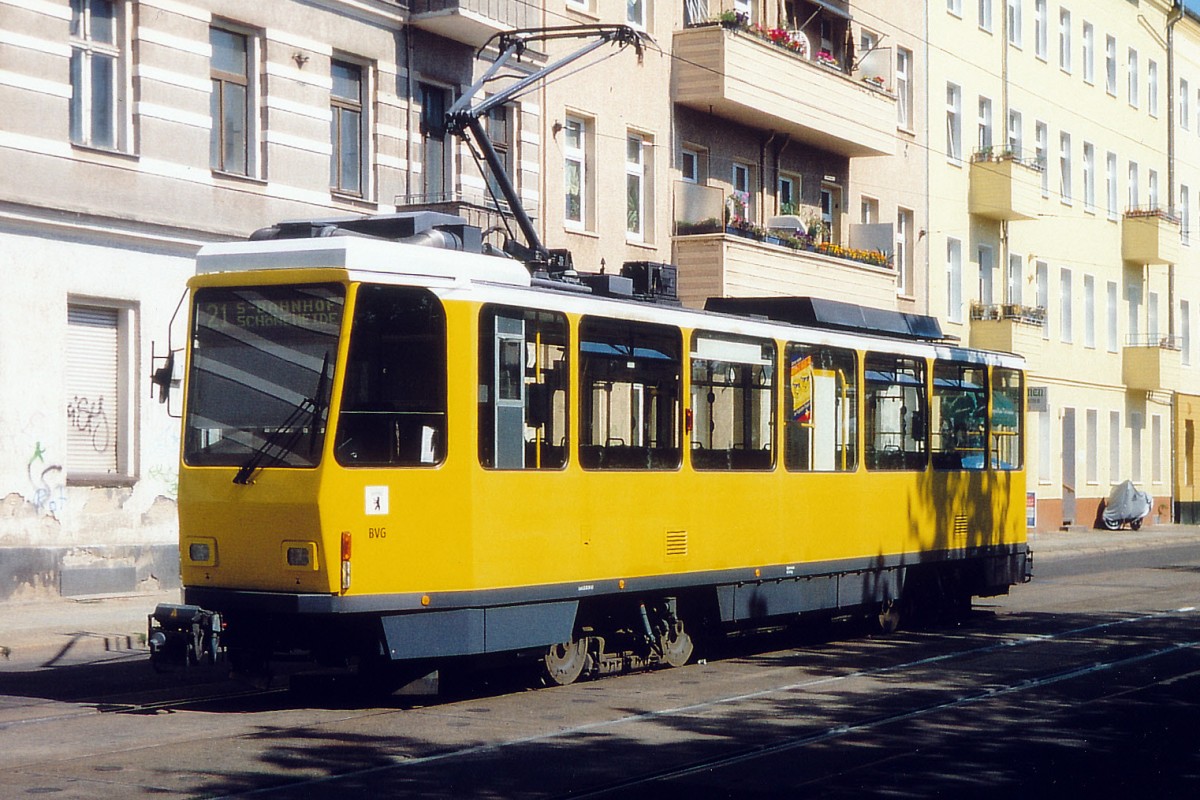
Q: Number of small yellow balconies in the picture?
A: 4